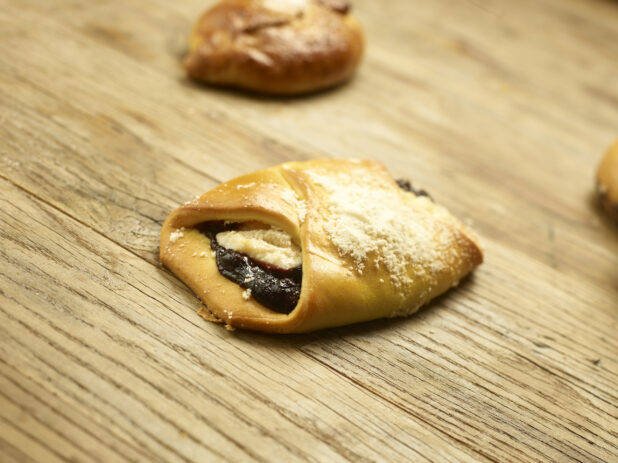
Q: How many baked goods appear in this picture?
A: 3